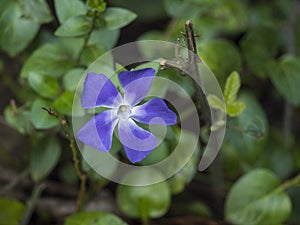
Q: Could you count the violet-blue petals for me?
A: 5